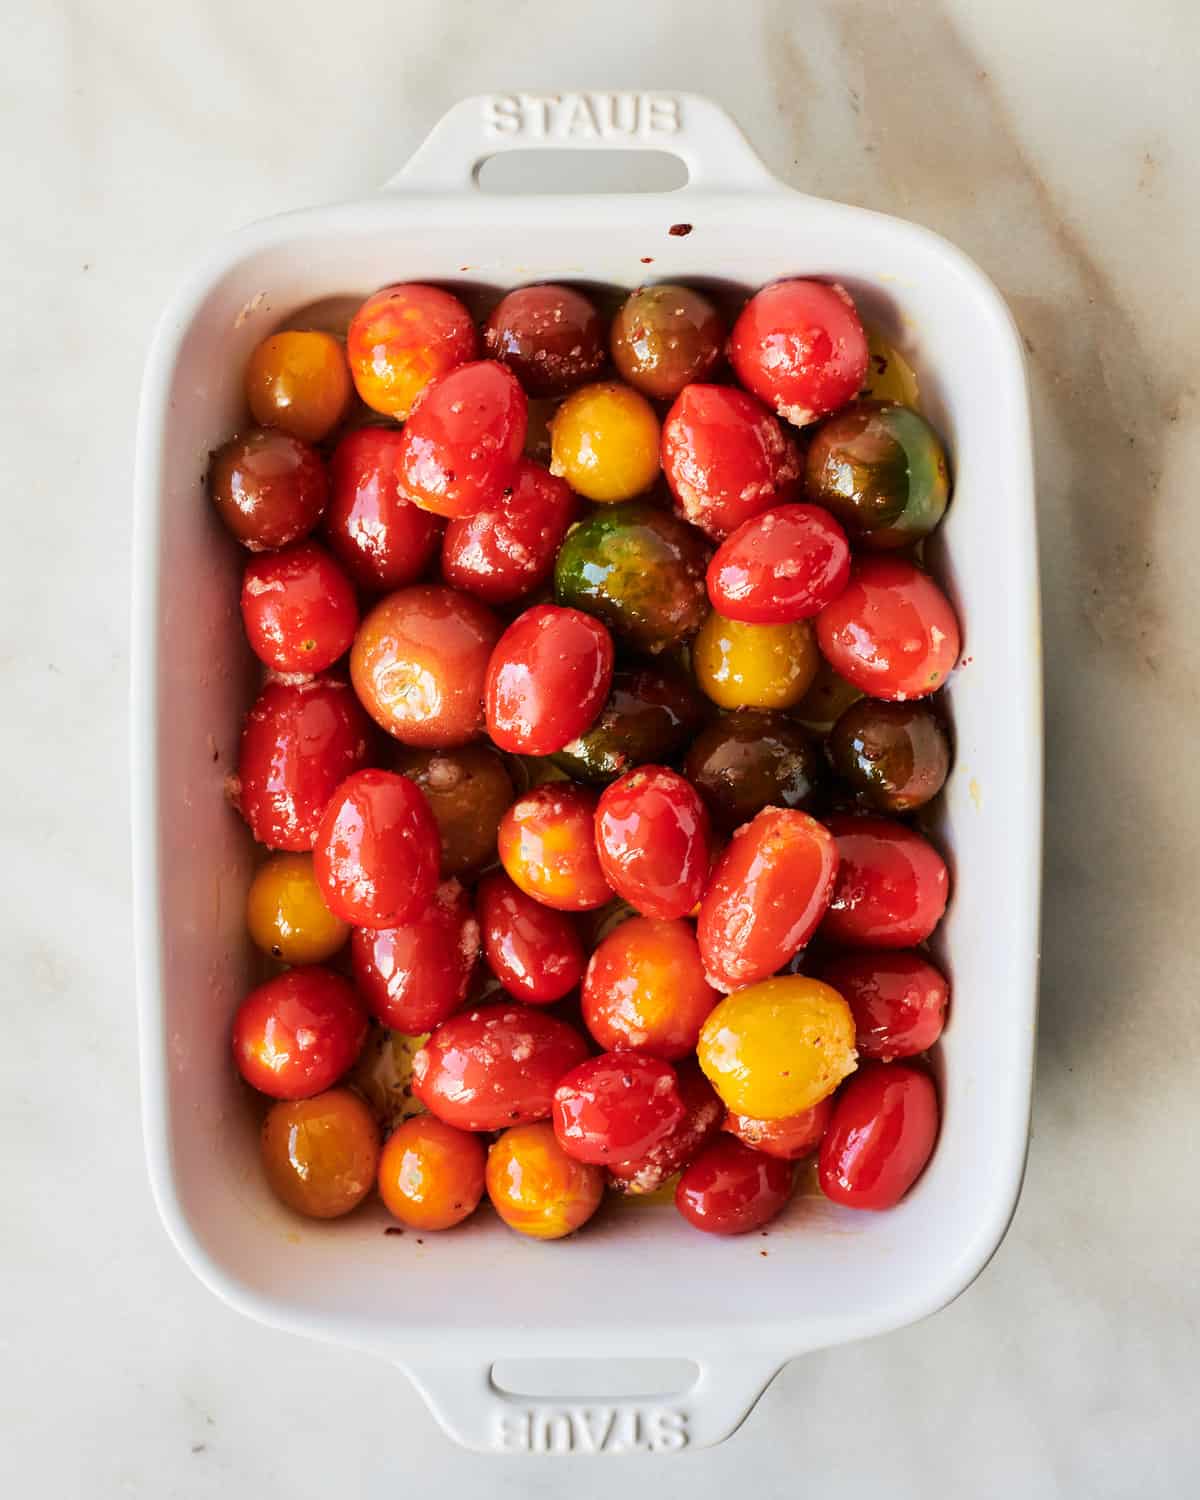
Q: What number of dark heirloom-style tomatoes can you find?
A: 9